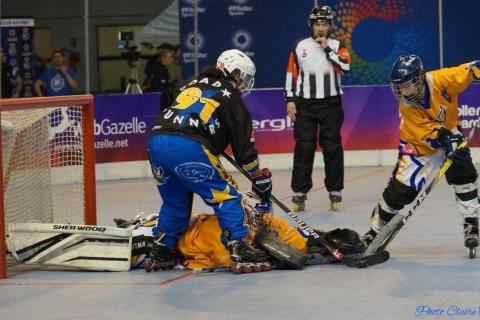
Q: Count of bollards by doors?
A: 0